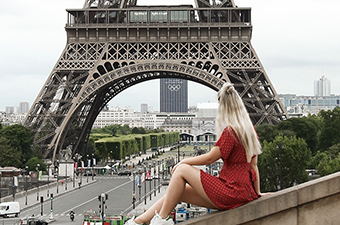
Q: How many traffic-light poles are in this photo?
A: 3